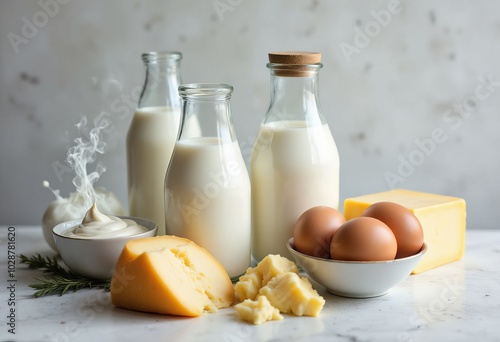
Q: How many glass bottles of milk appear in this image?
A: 3